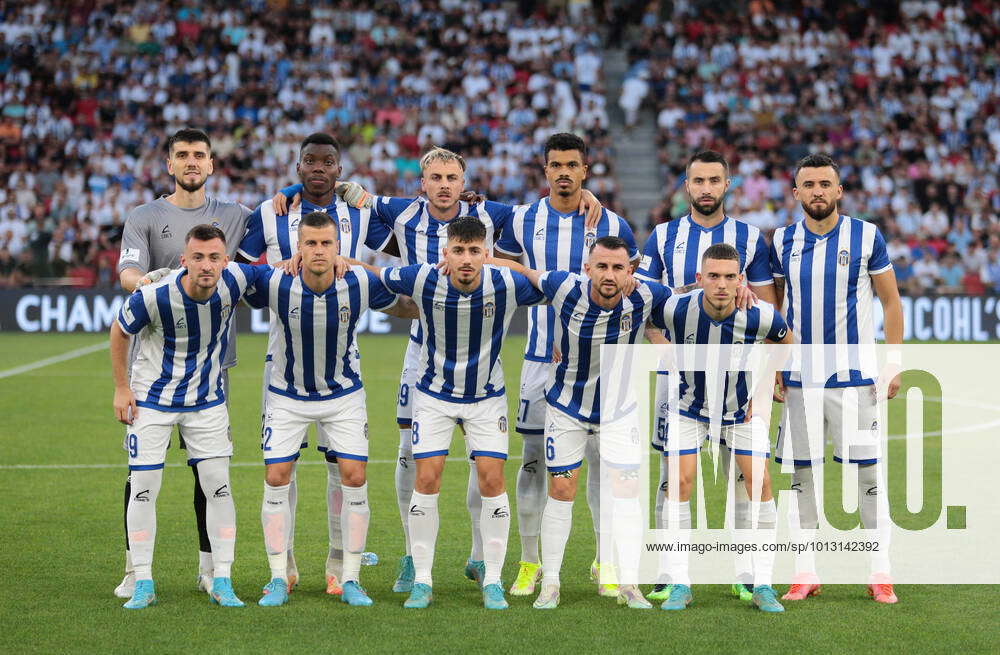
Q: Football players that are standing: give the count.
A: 11